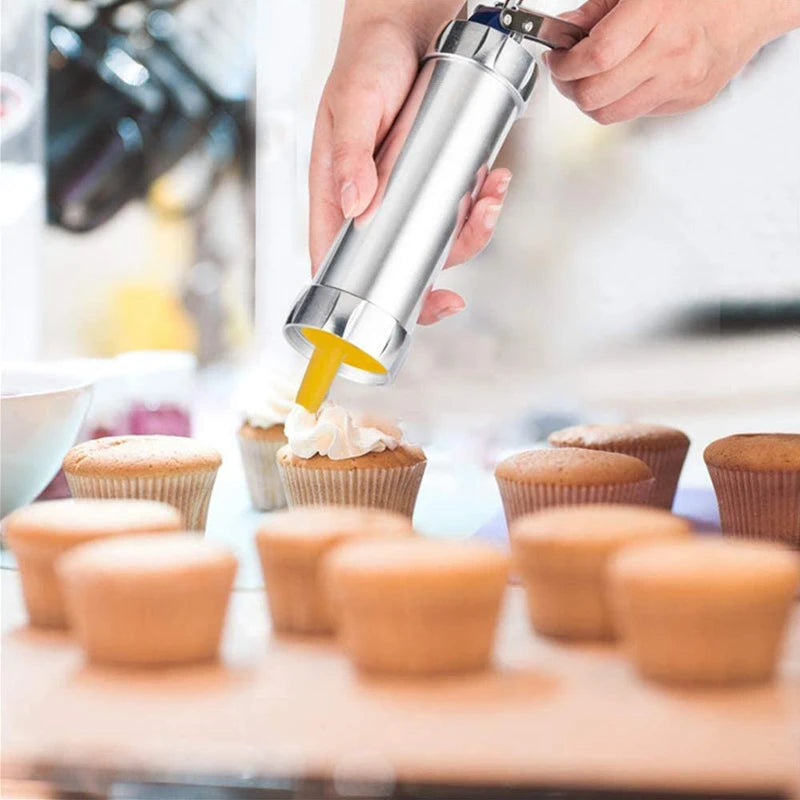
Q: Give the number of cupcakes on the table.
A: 12